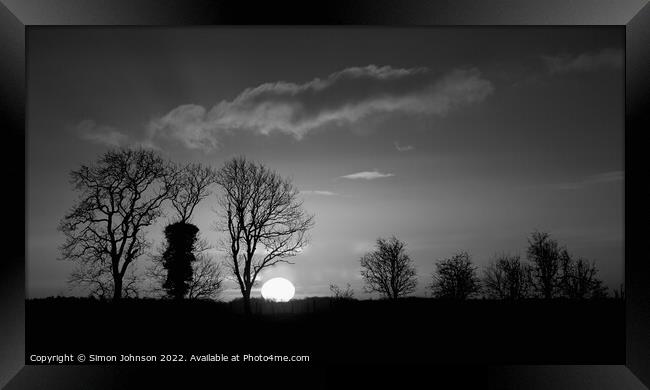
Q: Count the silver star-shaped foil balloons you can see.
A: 0